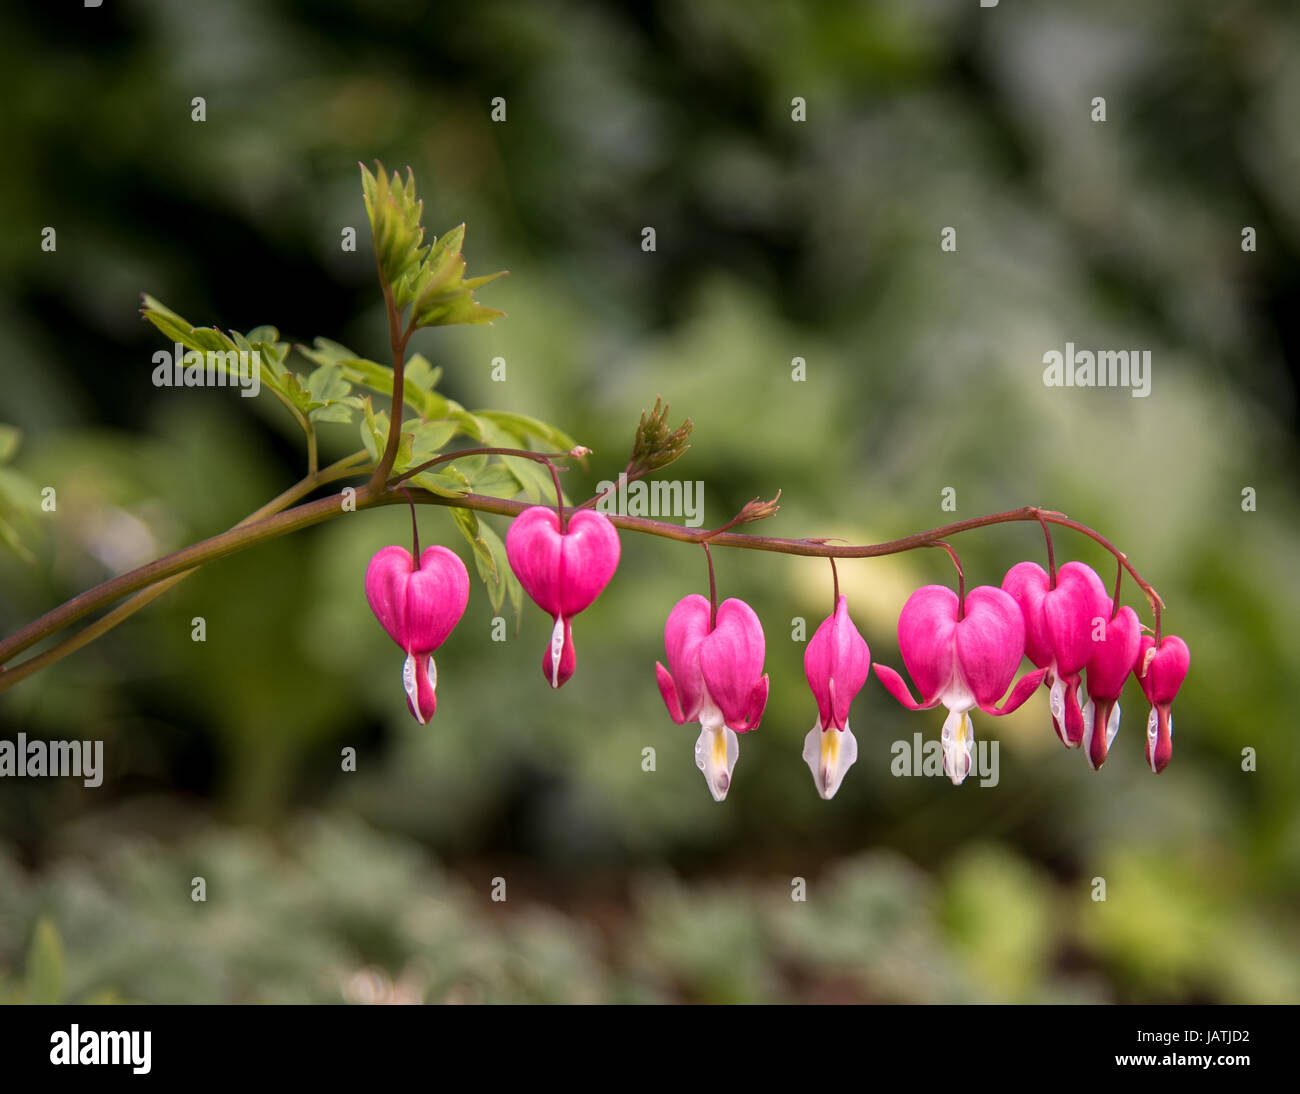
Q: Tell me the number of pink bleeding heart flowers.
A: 8